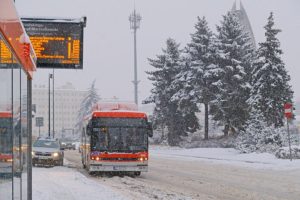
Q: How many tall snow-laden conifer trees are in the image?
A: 4